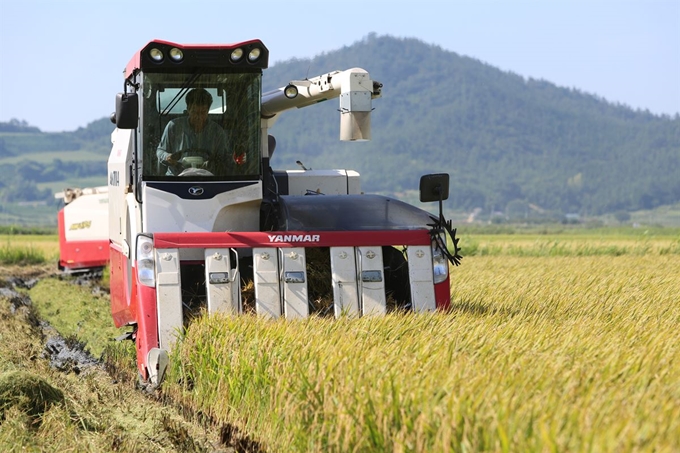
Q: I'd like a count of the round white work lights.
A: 5